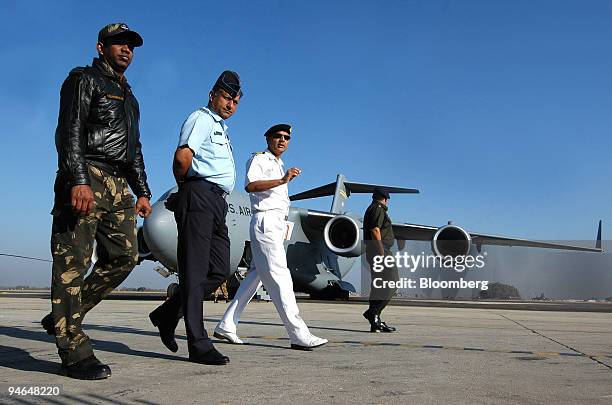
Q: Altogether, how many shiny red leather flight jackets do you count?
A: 0